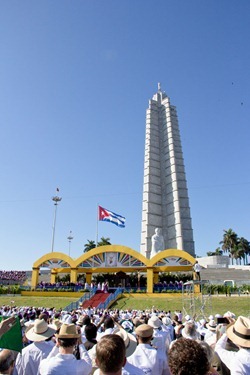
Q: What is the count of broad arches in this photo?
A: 3